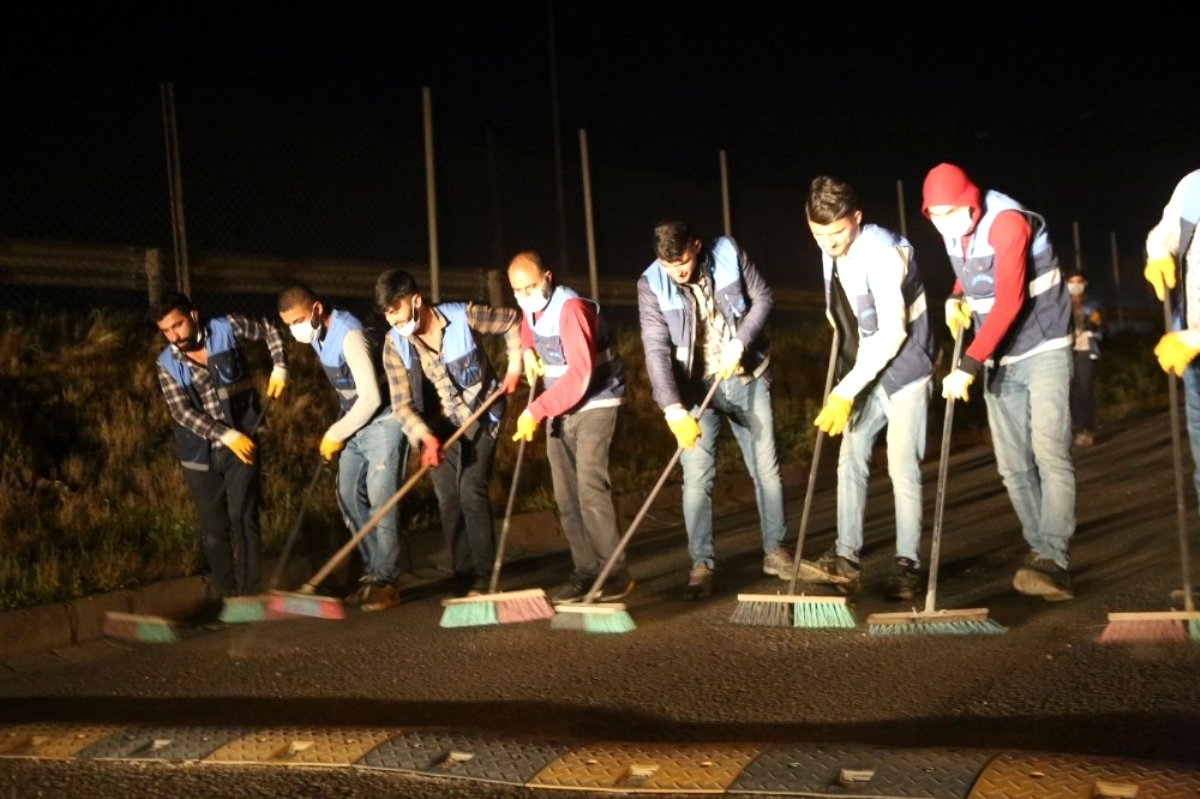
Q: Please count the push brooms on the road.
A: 8